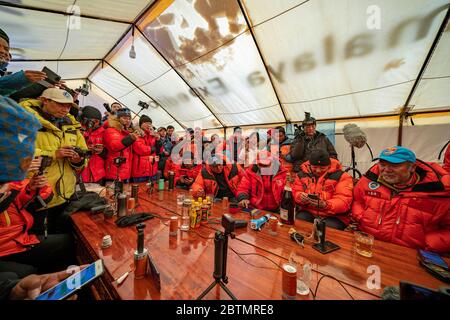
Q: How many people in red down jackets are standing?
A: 3